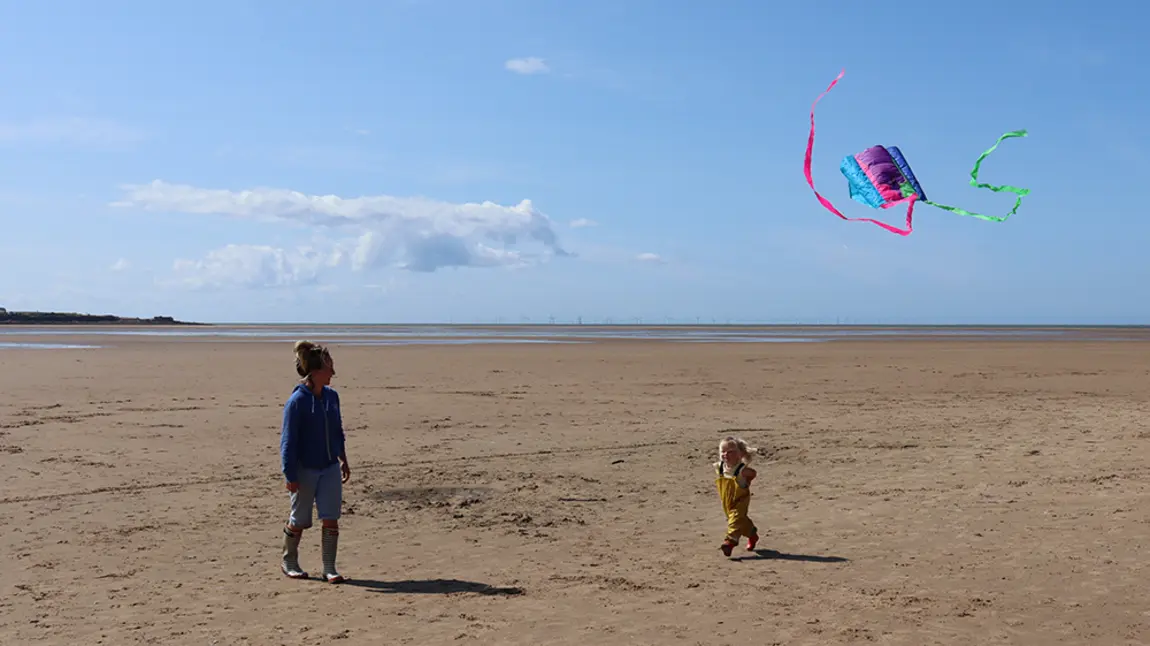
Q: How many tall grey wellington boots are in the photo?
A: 2